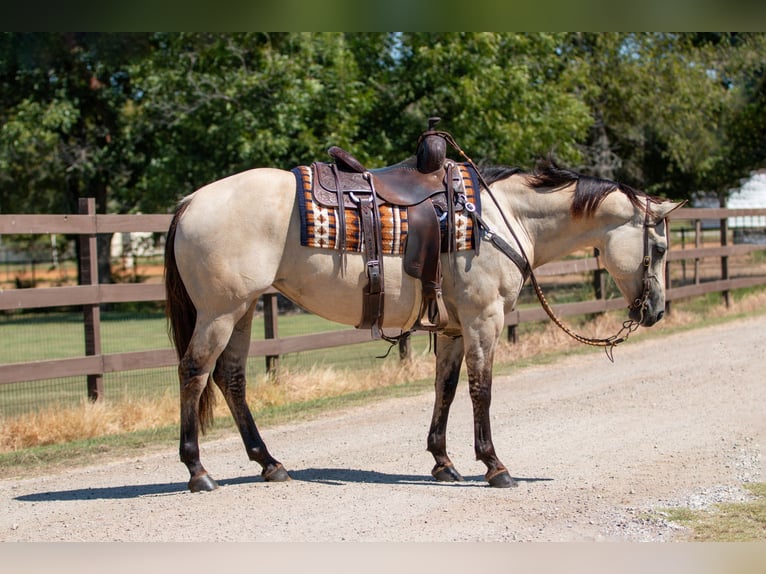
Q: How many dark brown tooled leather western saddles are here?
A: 1